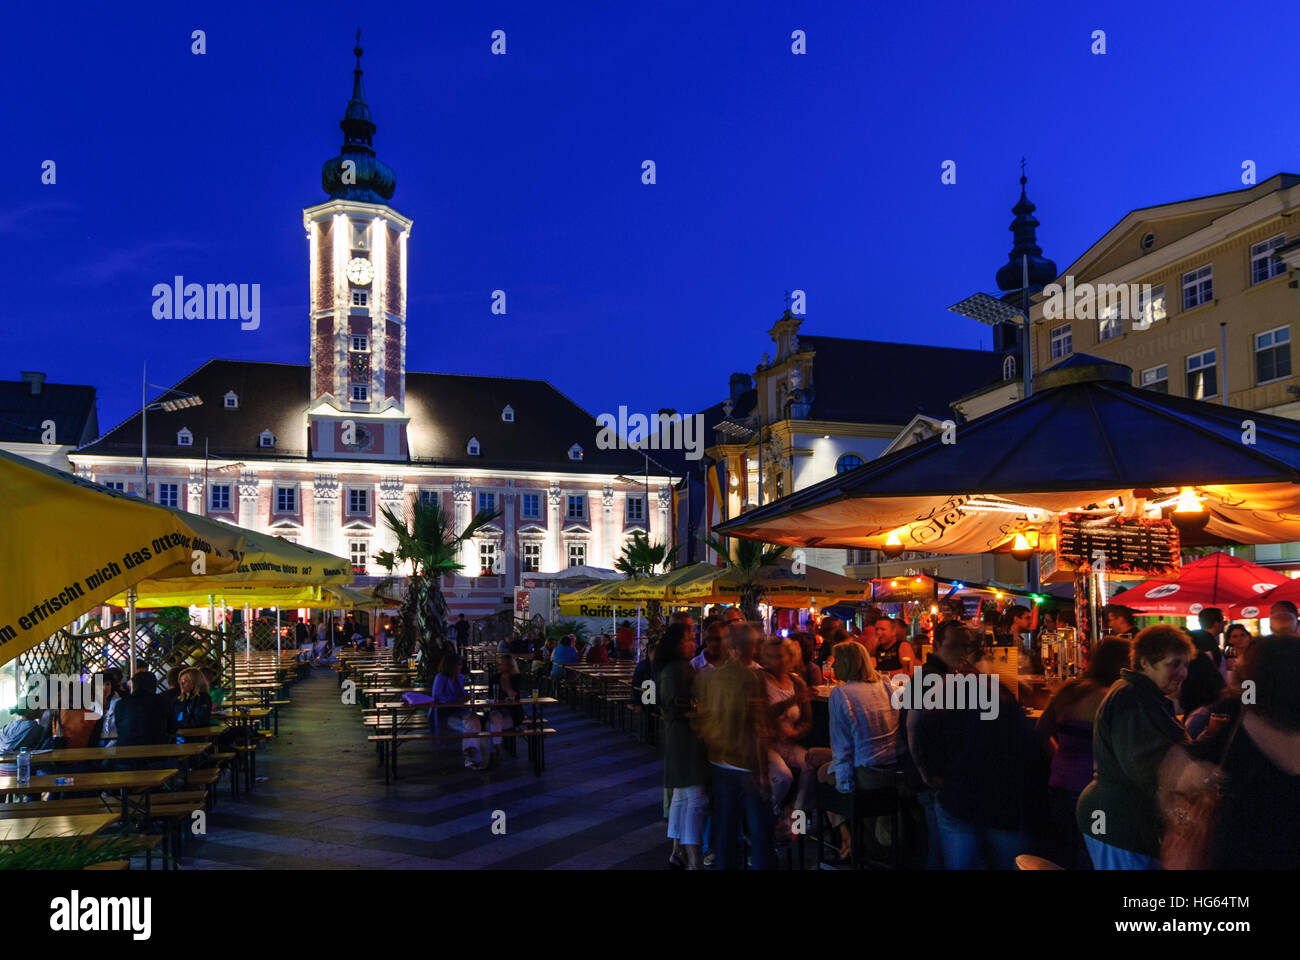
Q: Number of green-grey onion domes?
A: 2